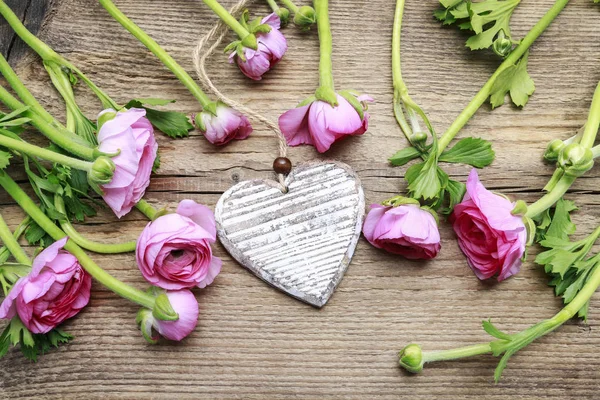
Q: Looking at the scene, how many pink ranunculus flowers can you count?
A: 9